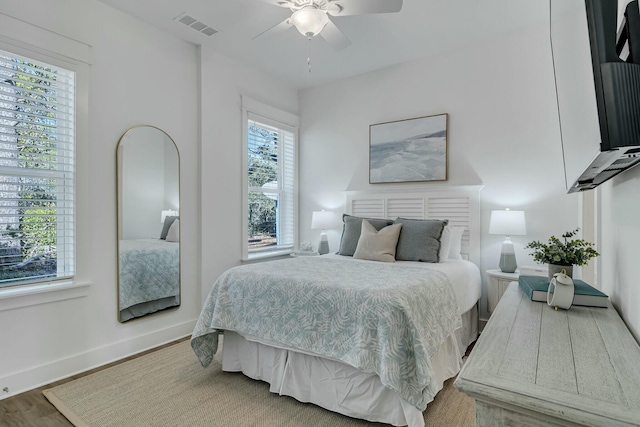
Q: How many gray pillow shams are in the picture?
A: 2